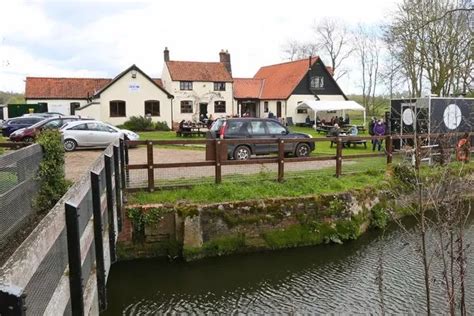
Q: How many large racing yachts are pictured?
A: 0